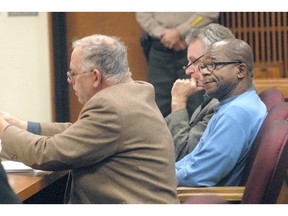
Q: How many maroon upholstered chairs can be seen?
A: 3